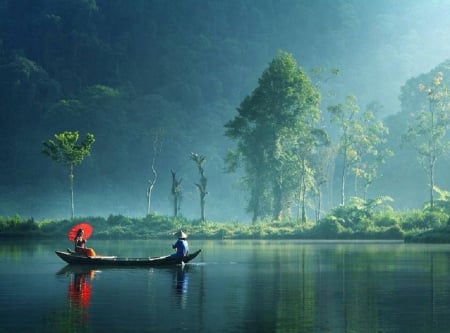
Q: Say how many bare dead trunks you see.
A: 3